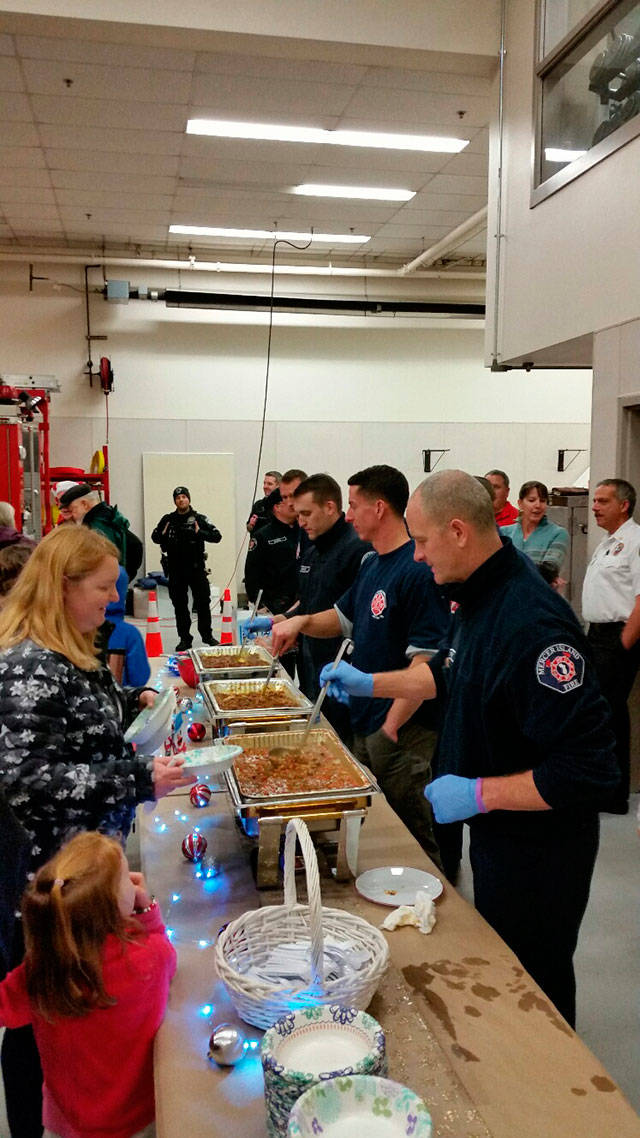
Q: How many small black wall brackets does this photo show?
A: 2